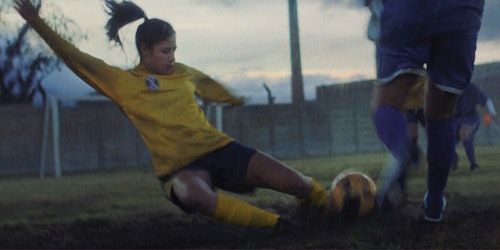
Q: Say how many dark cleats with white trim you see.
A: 1